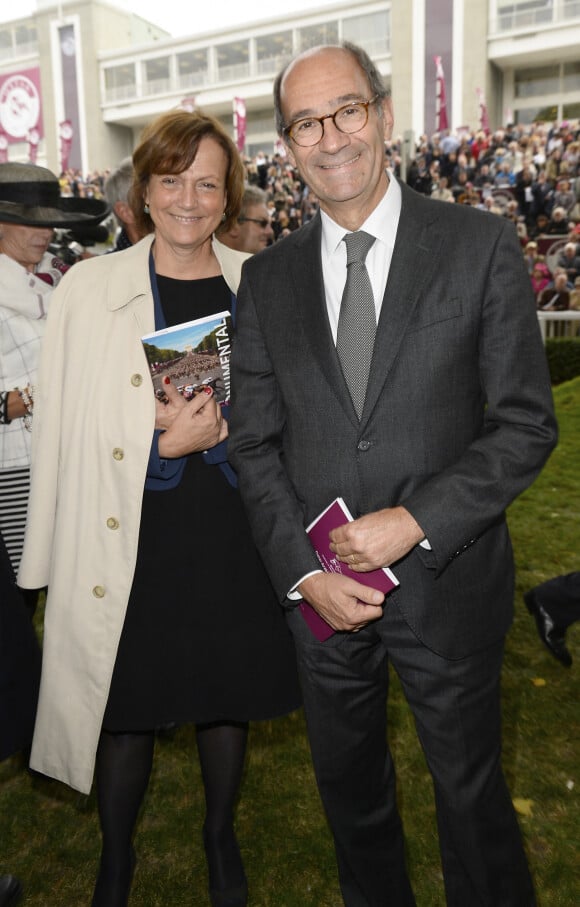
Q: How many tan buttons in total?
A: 4